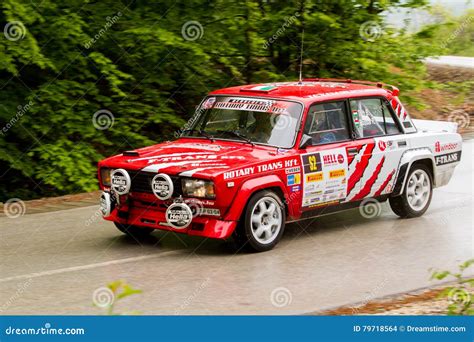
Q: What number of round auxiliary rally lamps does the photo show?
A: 4